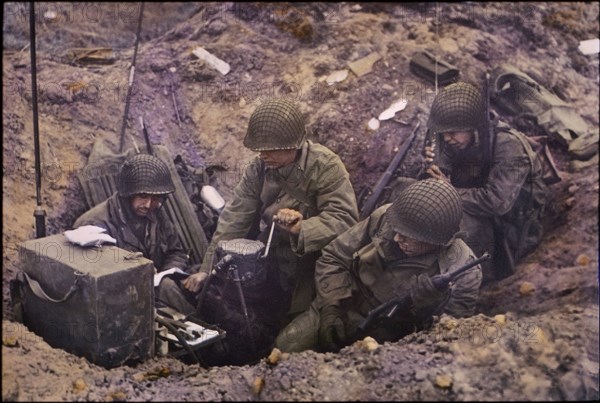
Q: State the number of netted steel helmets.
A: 4